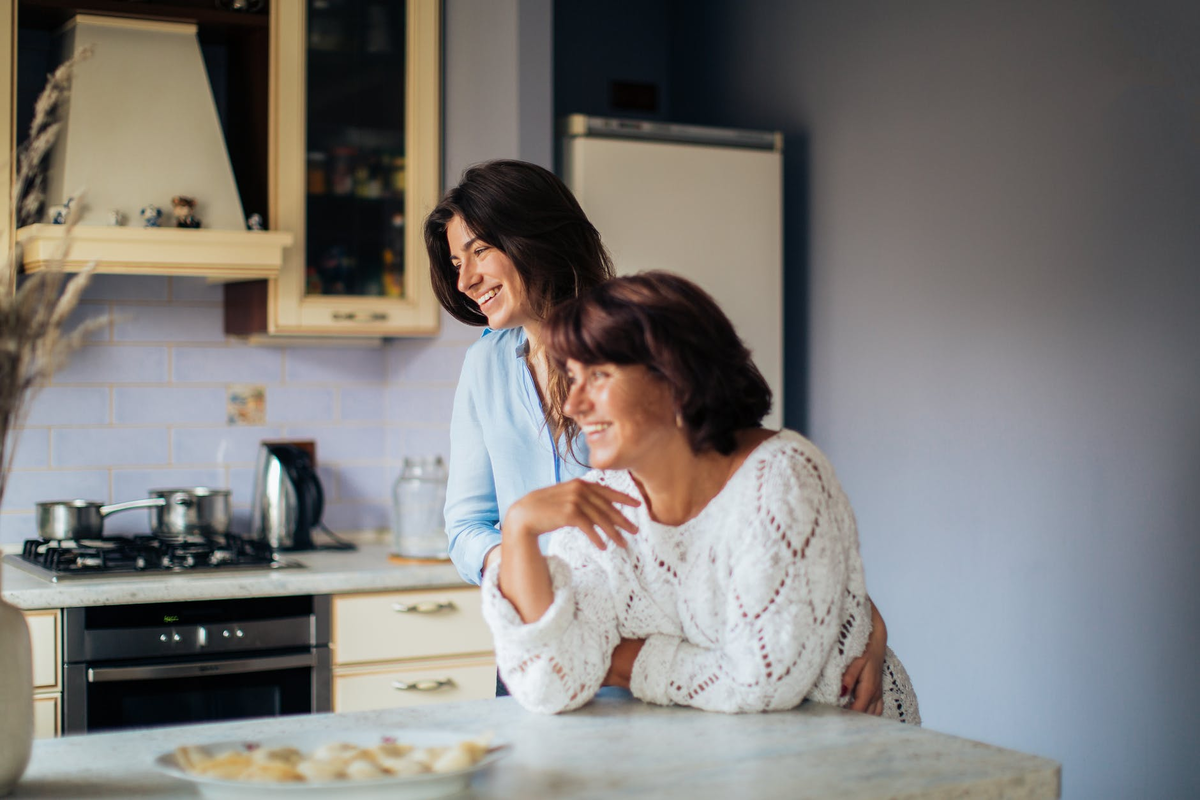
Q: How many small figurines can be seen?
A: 5